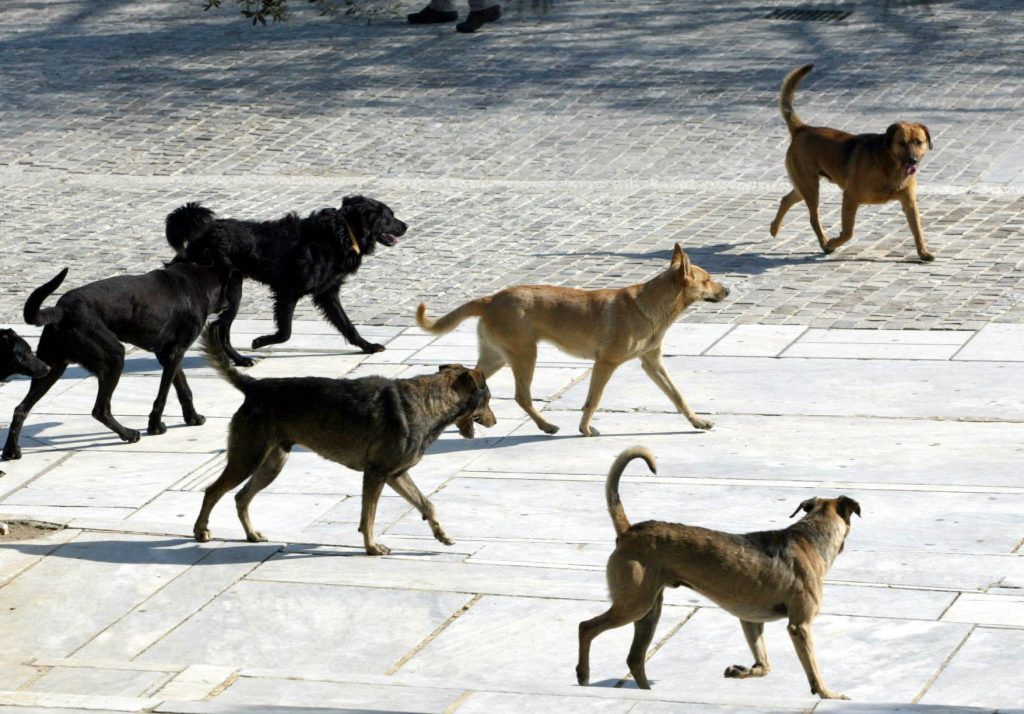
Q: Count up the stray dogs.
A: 7